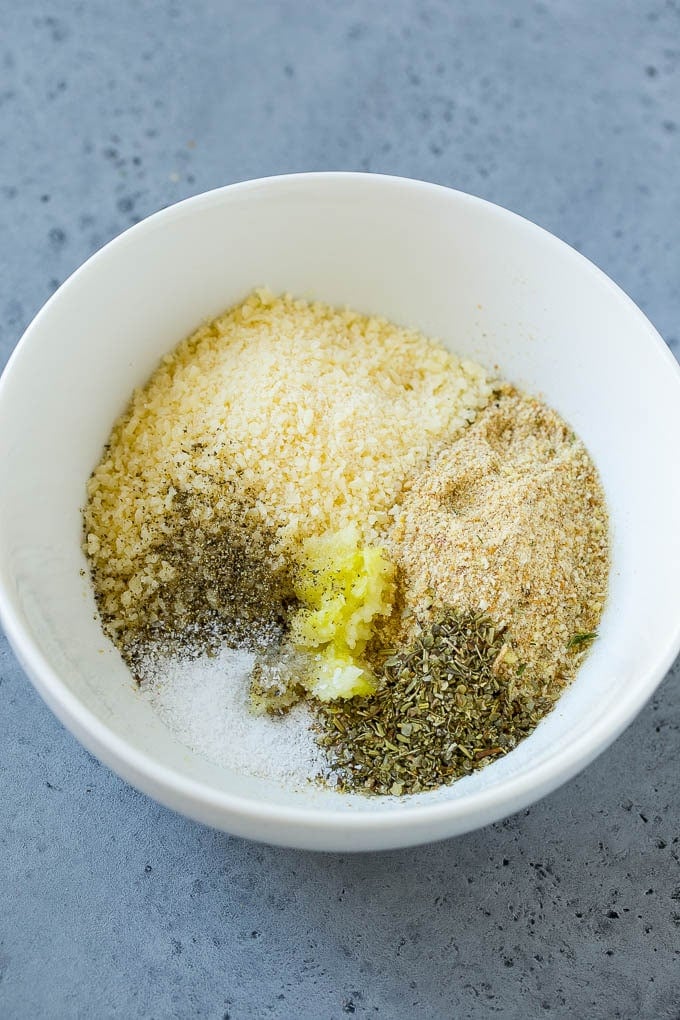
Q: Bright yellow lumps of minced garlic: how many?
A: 1